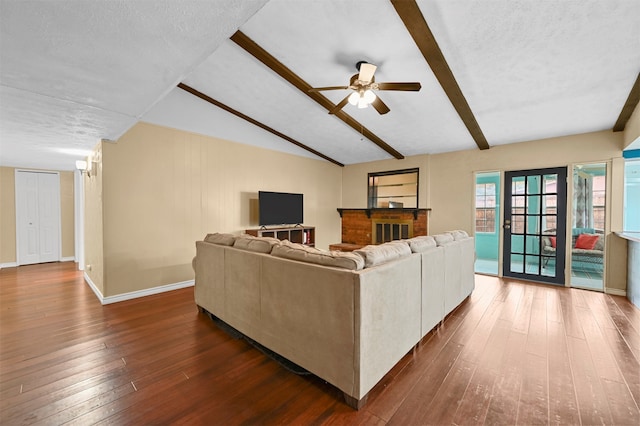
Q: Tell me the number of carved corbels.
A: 3